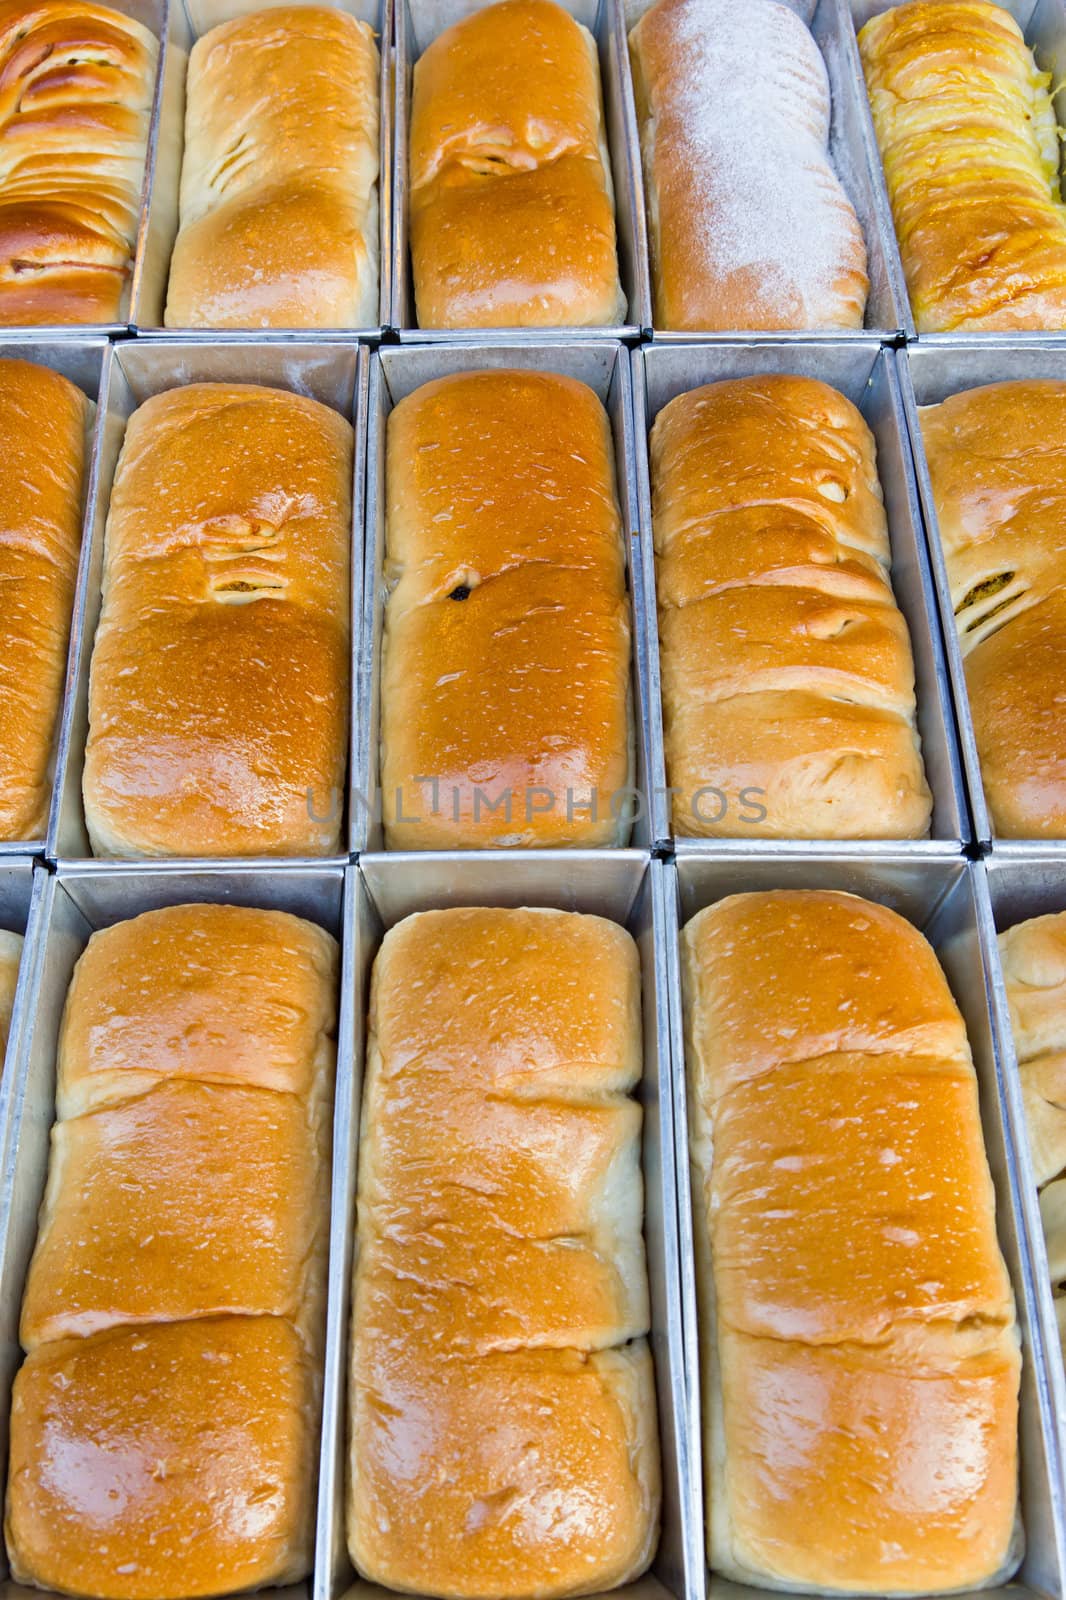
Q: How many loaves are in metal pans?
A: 15